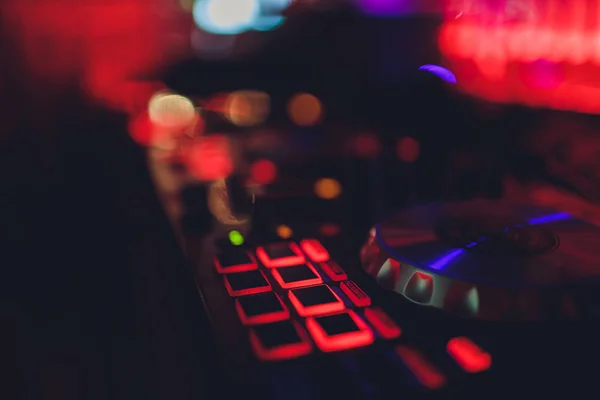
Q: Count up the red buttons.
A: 14